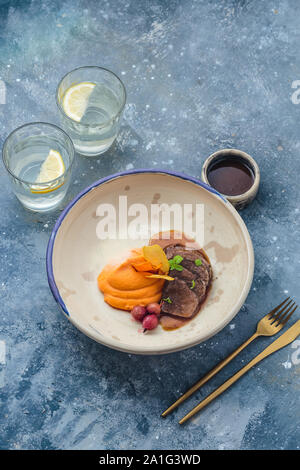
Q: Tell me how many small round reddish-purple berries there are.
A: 3